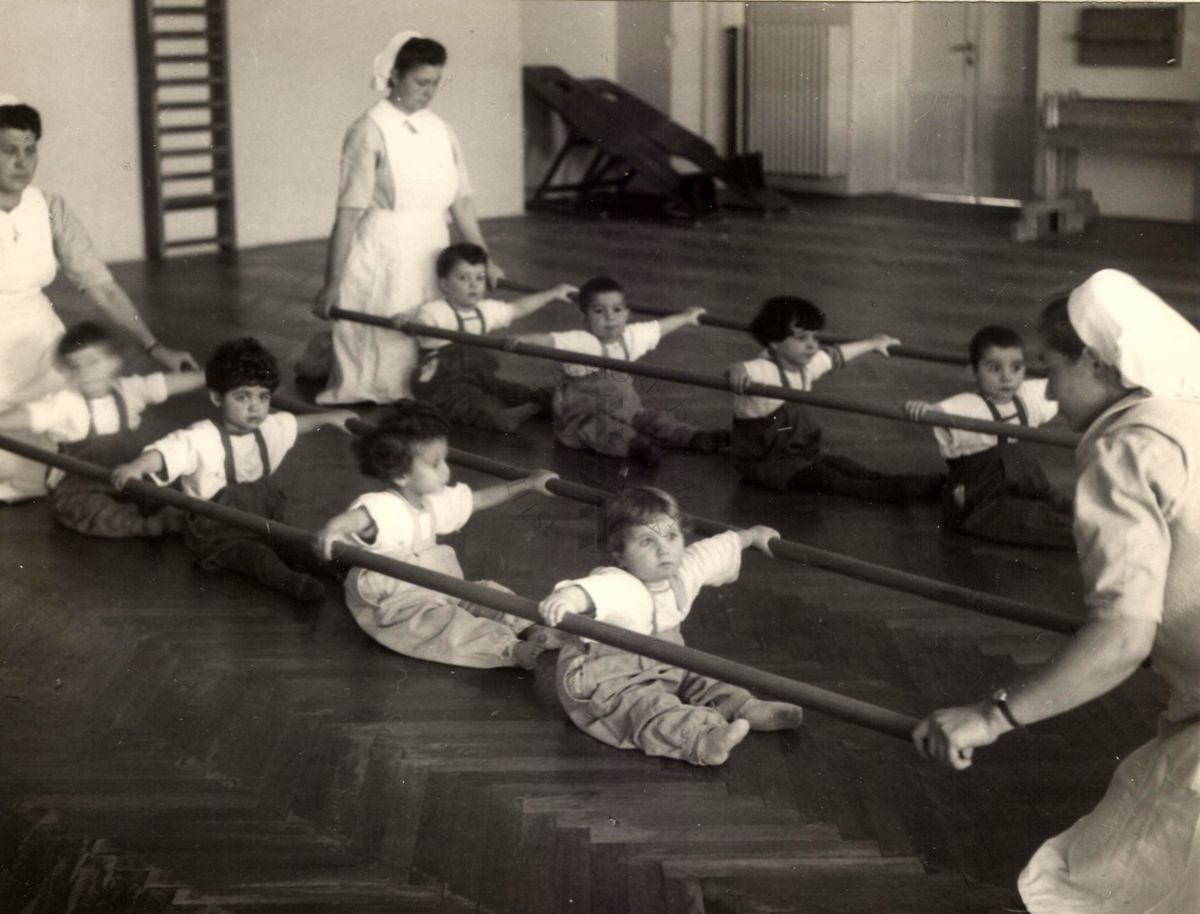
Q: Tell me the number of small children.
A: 8